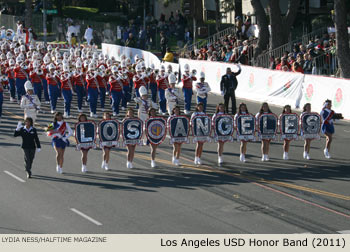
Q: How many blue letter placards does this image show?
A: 10